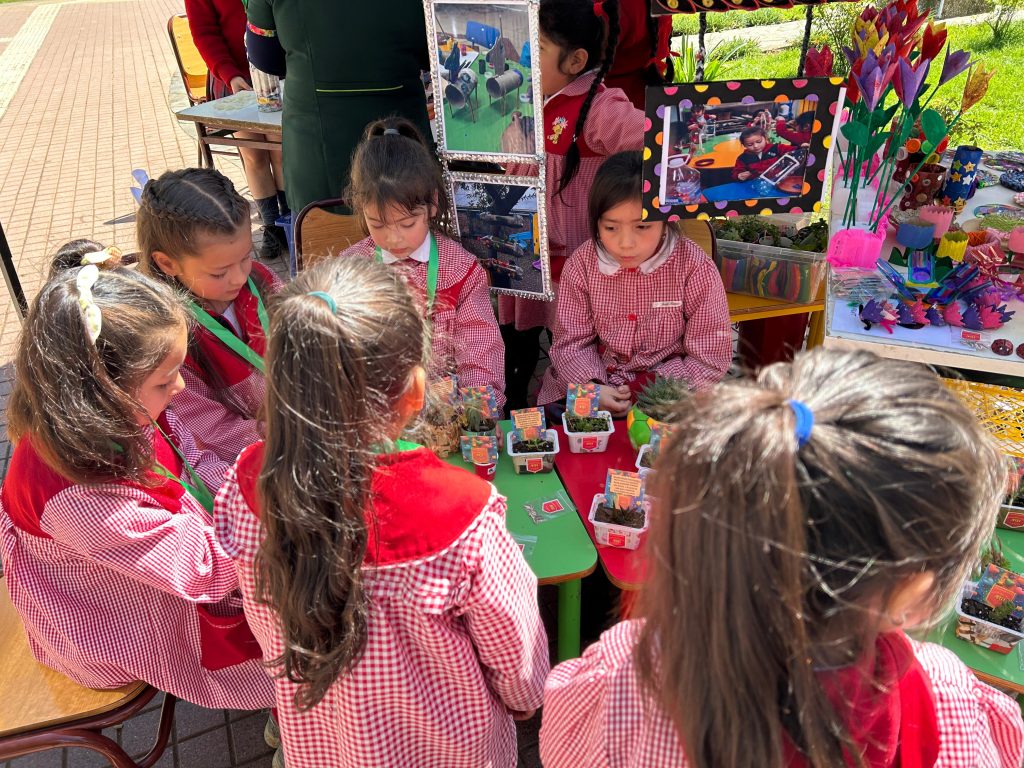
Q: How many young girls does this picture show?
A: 7